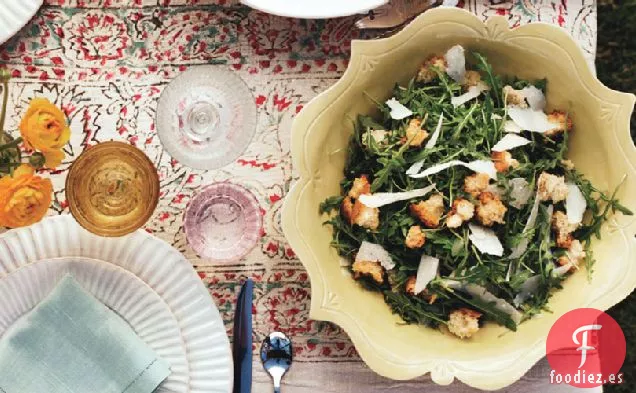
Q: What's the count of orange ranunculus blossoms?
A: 2